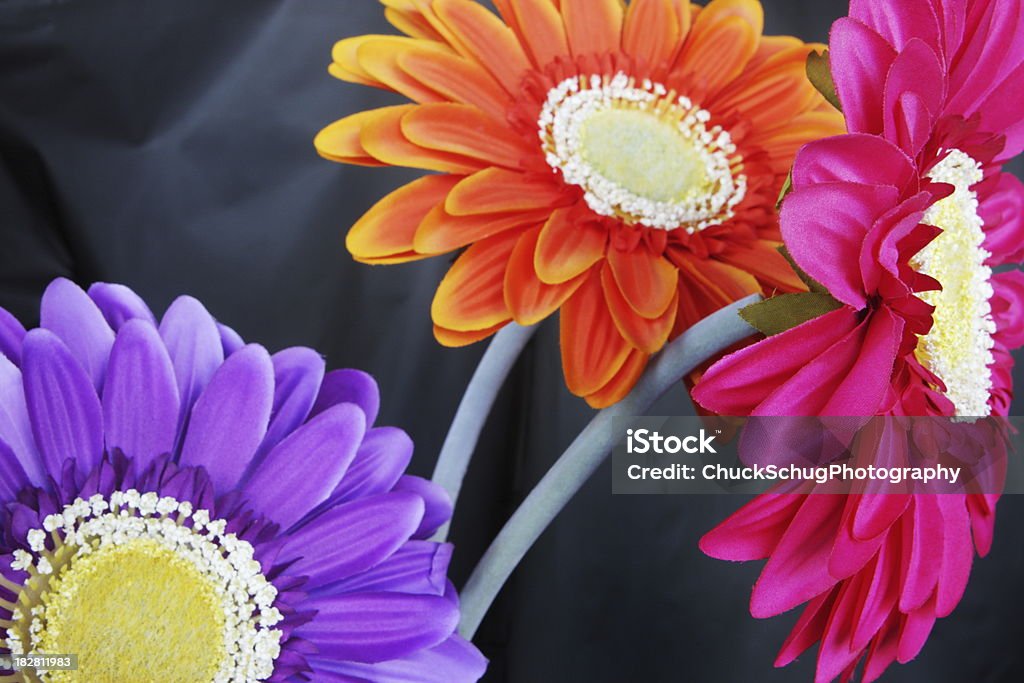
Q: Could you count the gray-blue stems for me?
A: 2